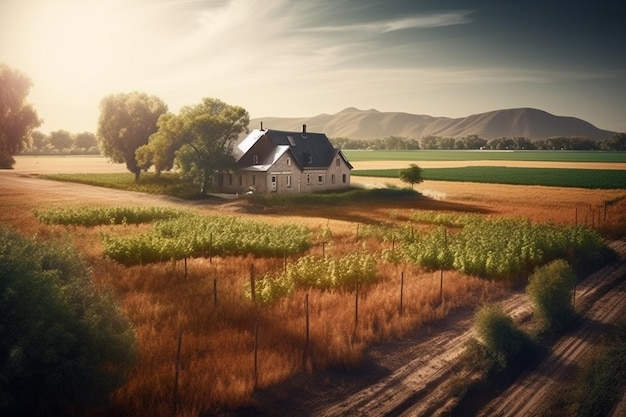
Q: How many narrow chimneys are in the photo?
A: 2